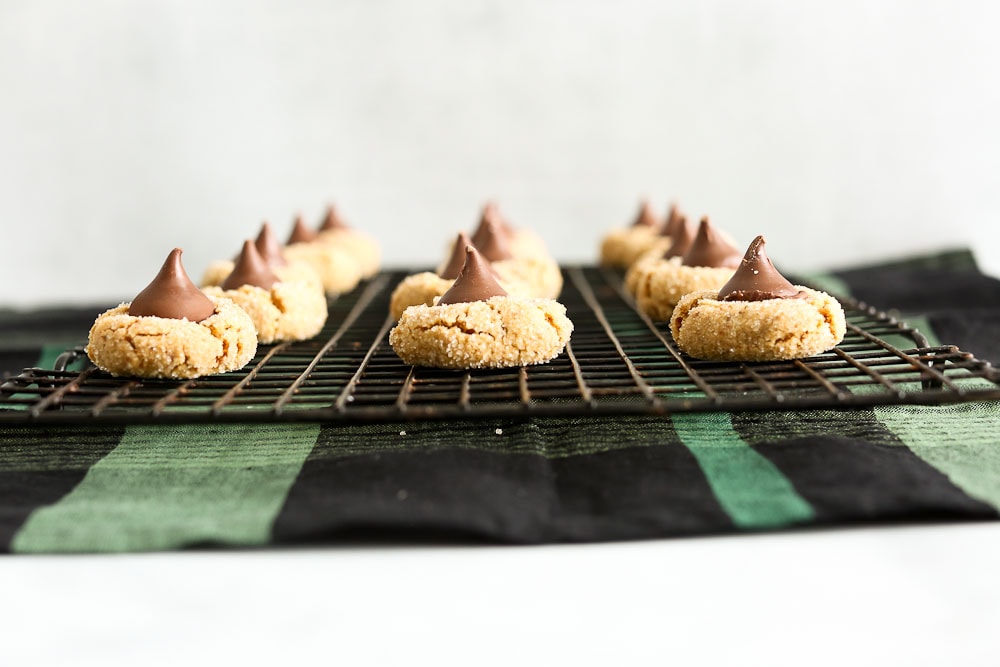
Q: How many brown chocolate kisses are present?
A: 14